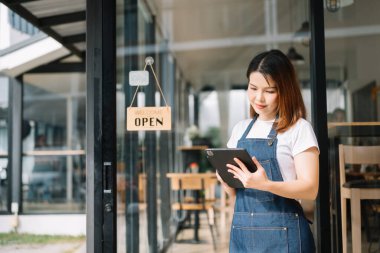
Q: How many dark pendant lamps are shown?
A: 2